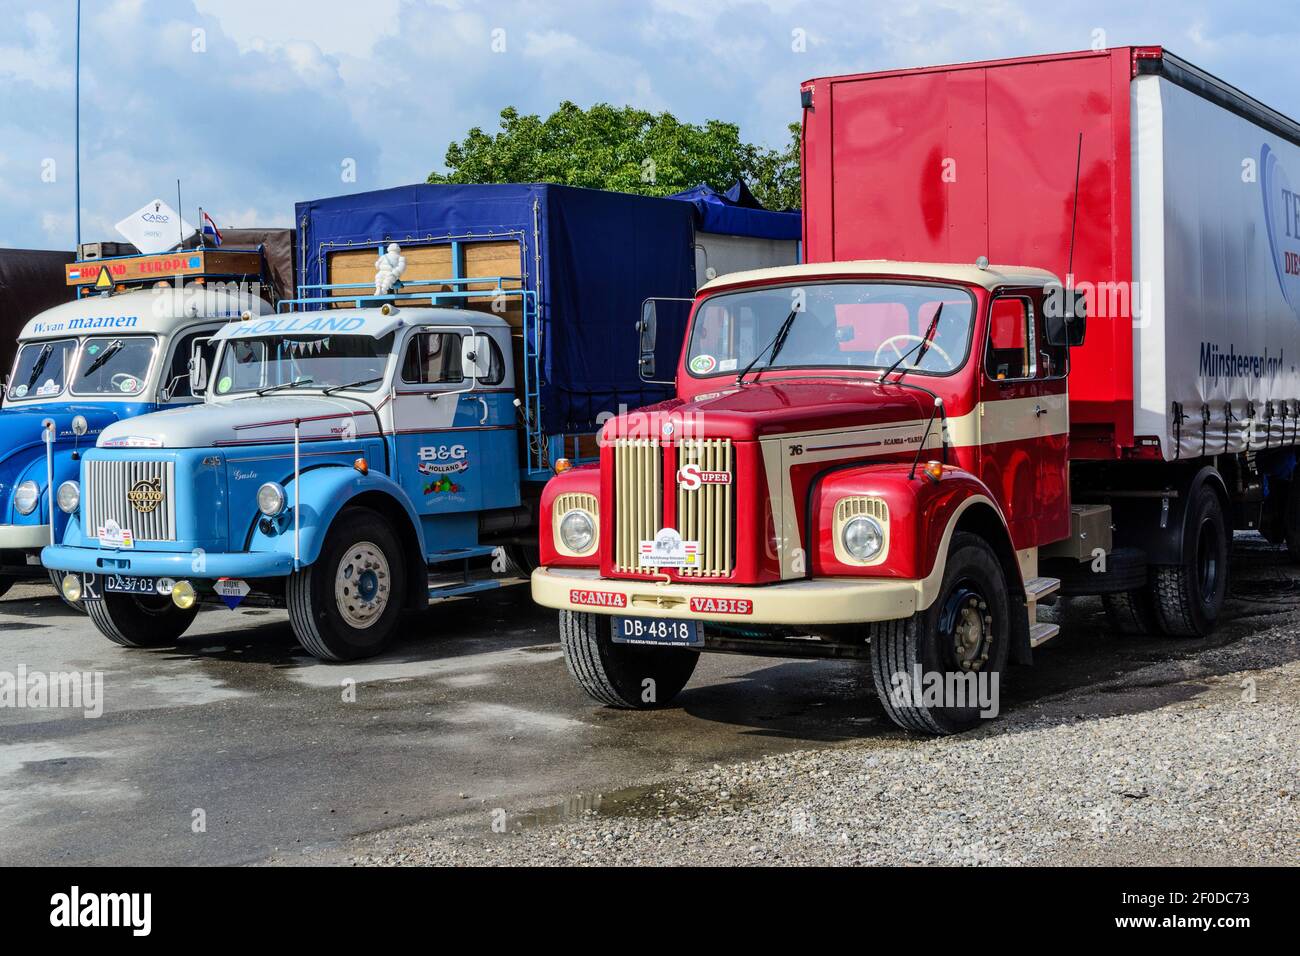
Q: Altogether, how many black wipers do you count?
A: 6